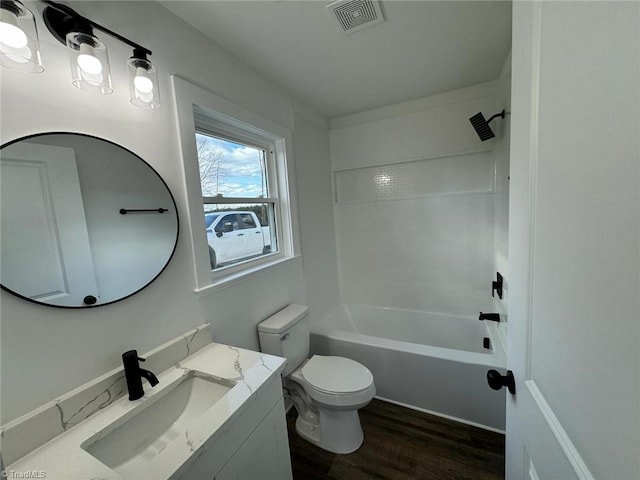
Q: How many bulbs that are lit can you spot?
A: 3